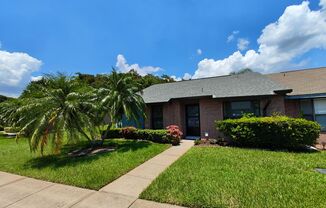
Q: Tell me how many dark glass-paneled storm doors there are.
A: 1